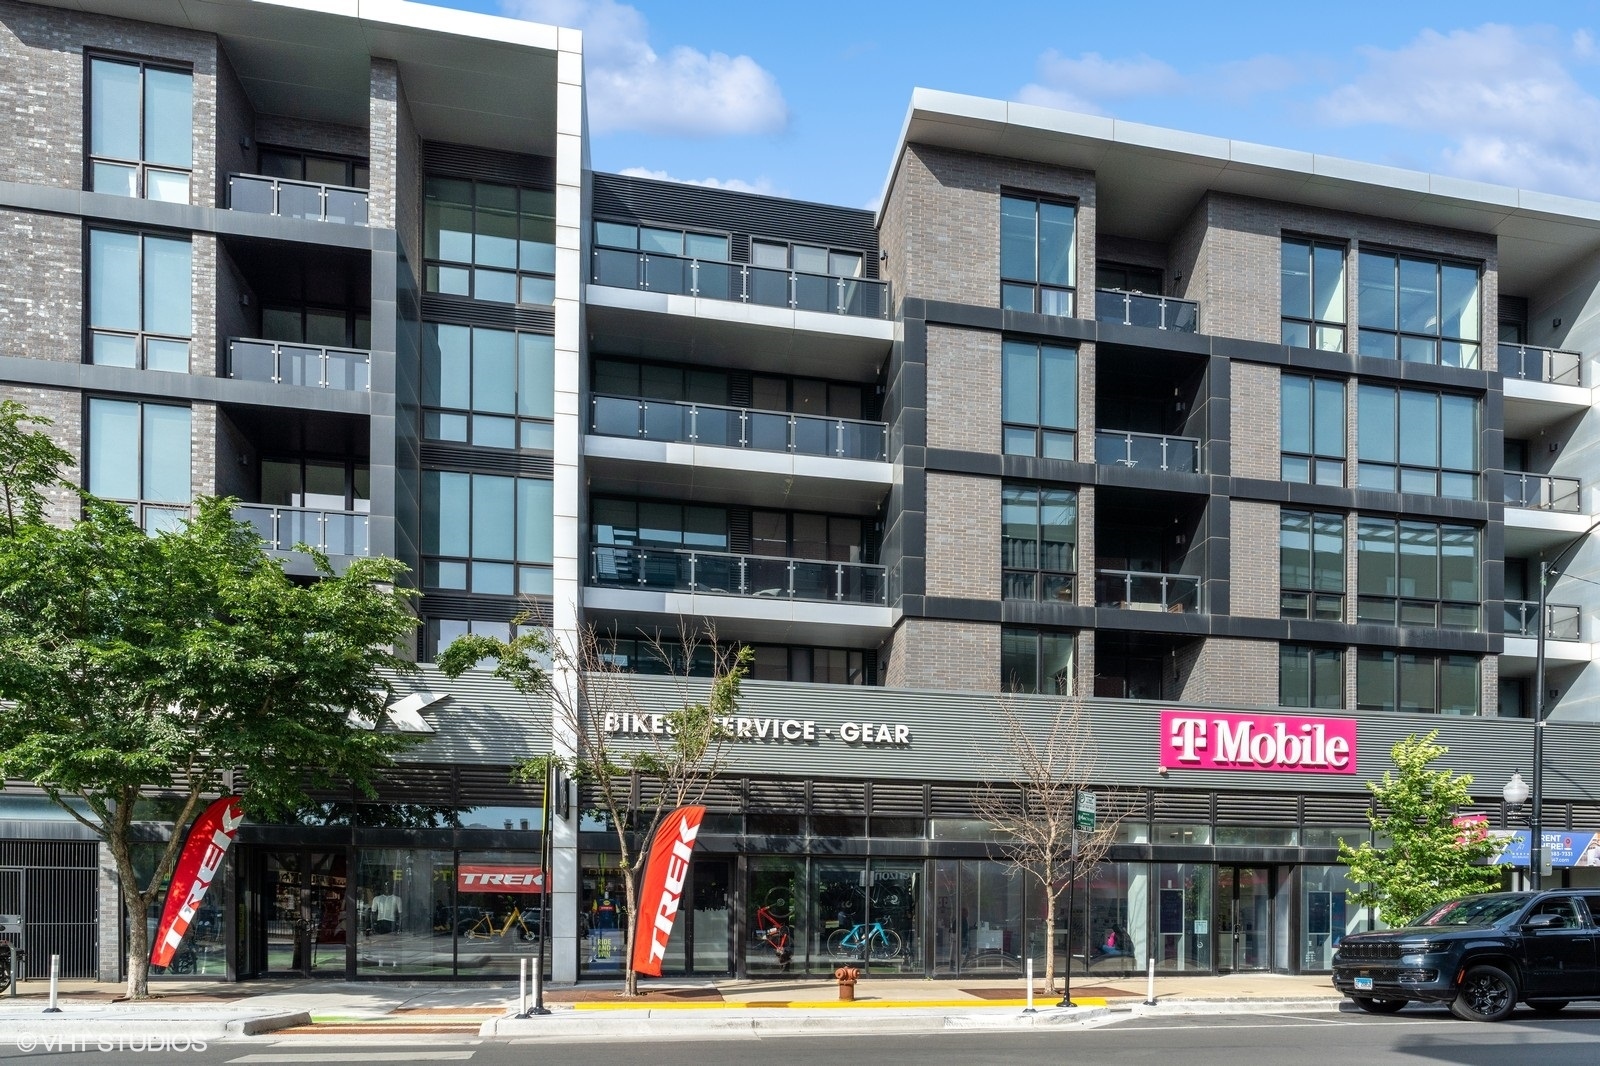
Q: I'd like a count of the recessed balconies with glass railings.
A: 12